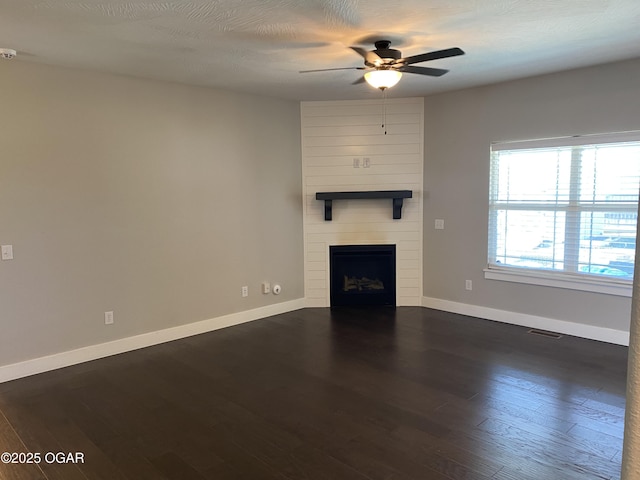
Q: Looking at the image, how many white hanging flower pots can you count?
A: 0